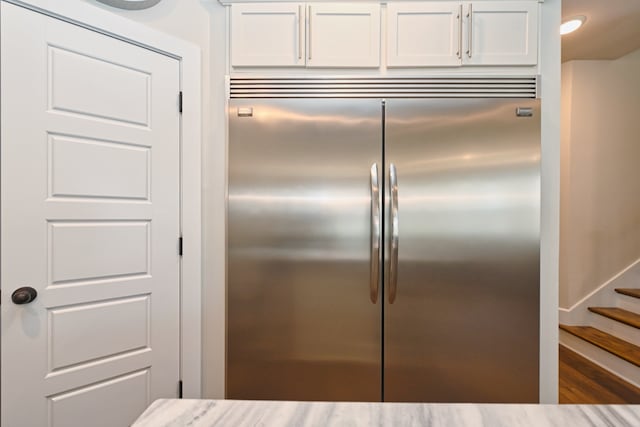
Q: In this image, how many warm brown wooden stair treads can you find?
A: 3